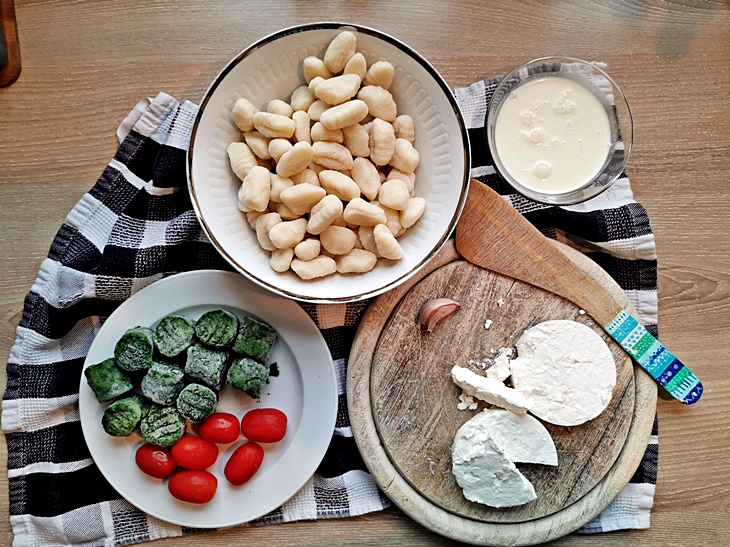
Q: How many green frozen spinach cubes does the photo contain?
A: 11